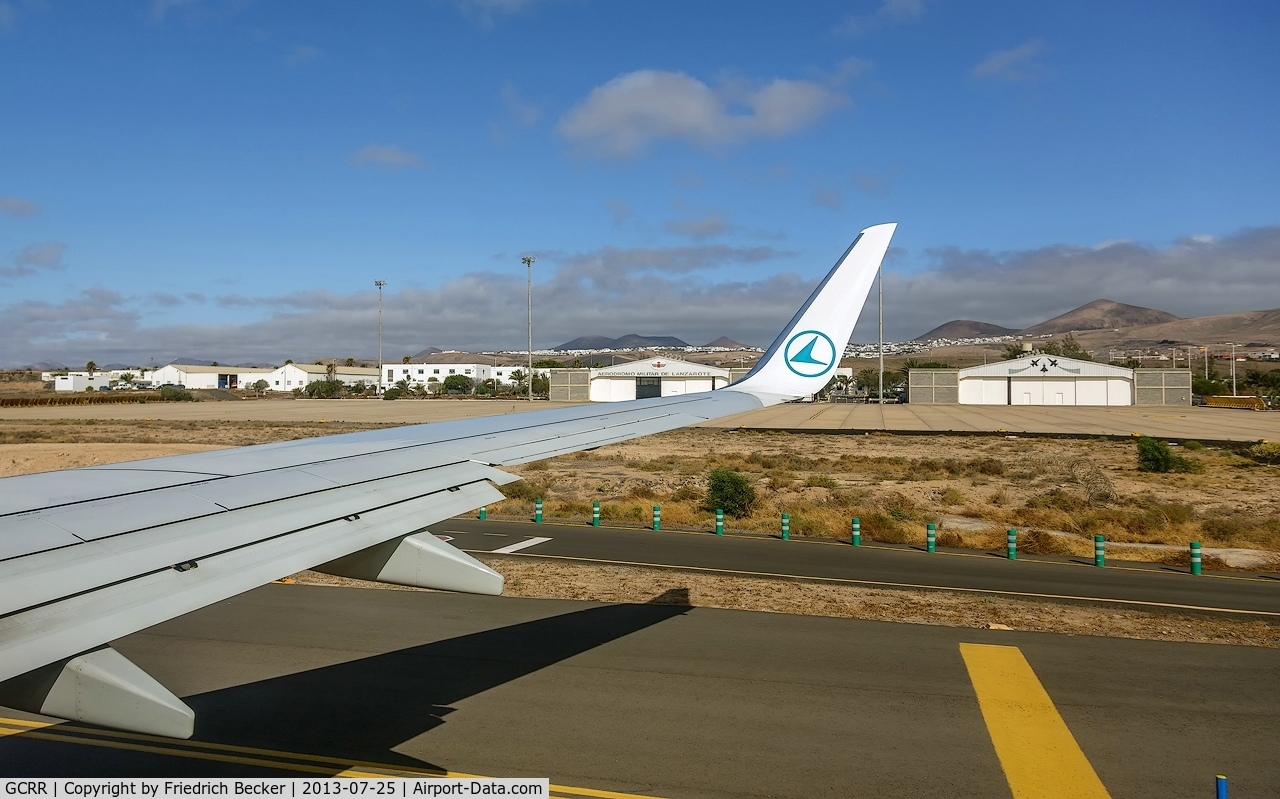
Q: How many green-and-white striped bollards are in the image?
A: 11